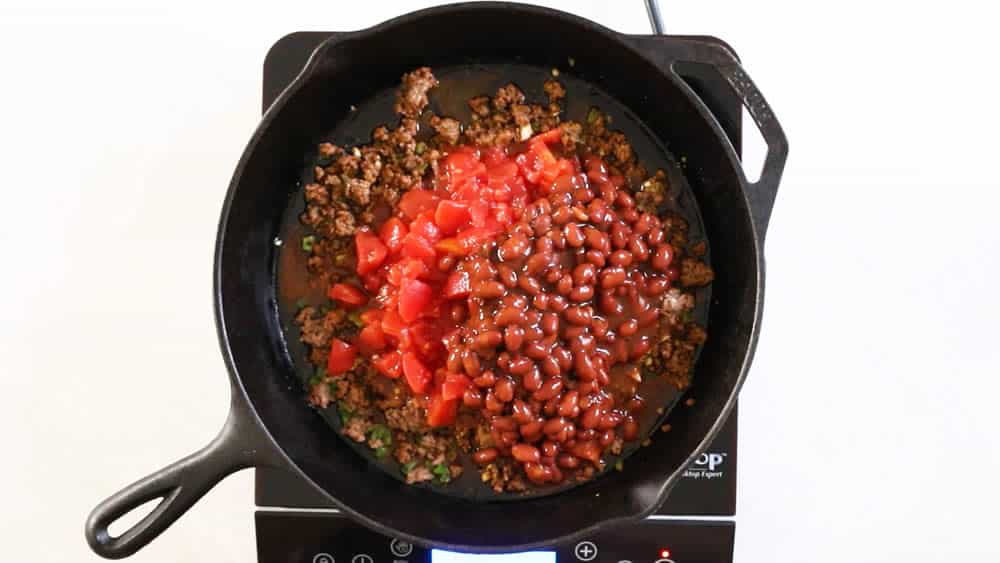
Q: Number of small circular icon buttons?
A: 6